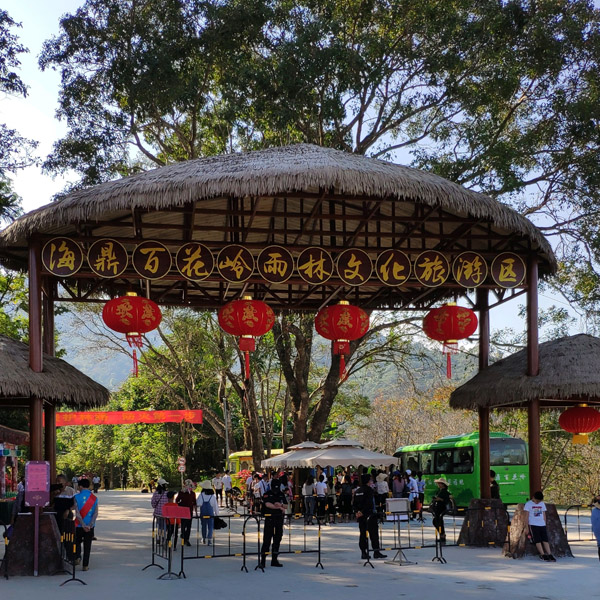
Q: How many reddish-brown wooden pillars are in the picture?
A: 4